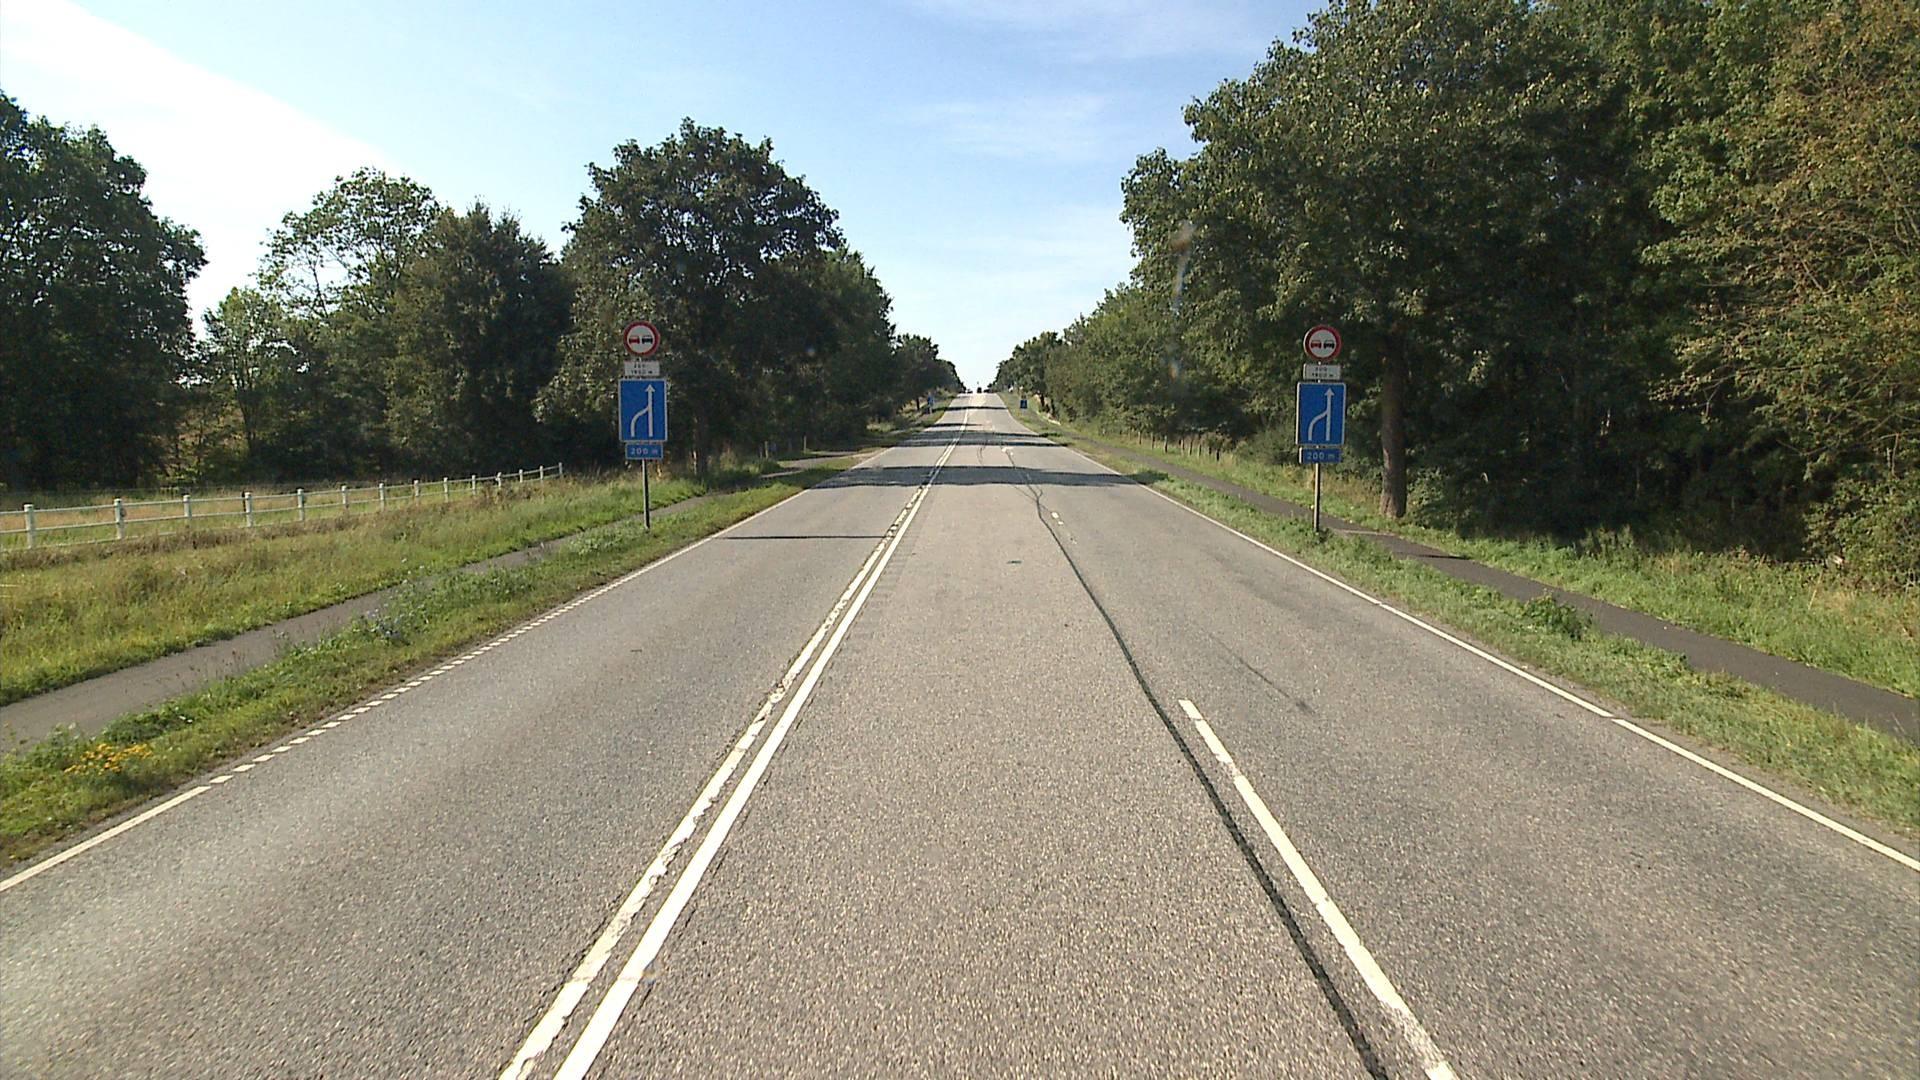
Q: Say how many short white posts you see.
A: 14